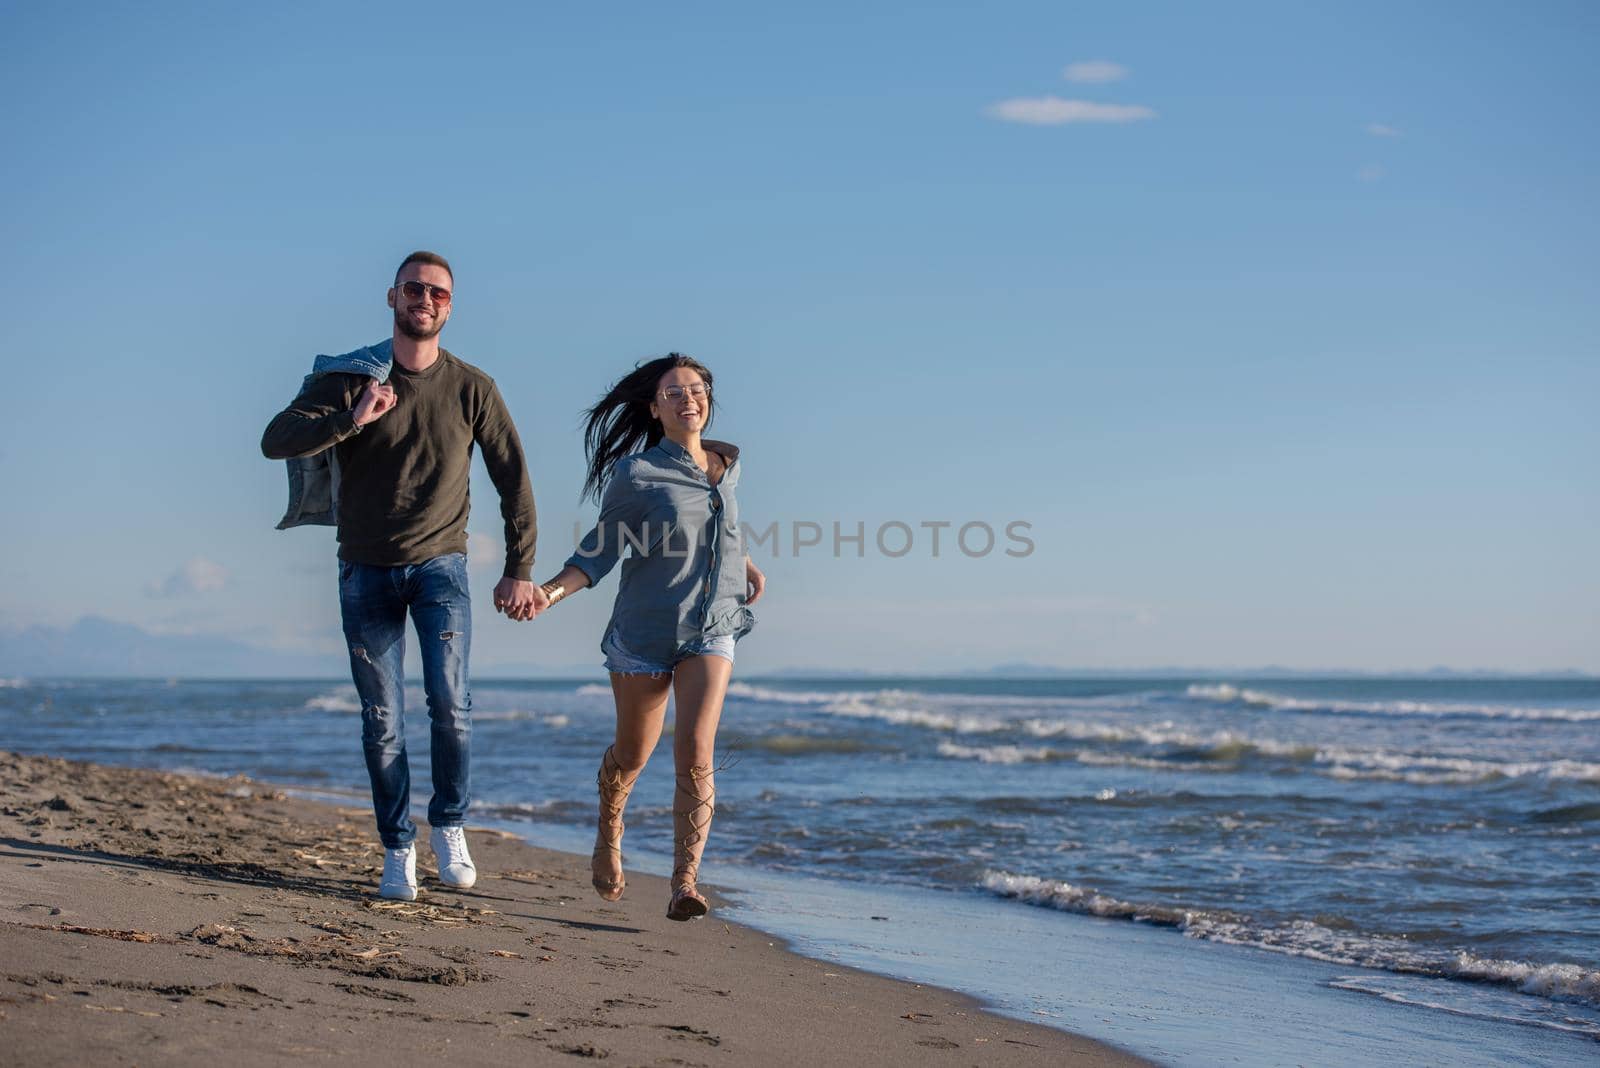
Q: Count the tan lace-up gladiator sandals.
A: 2